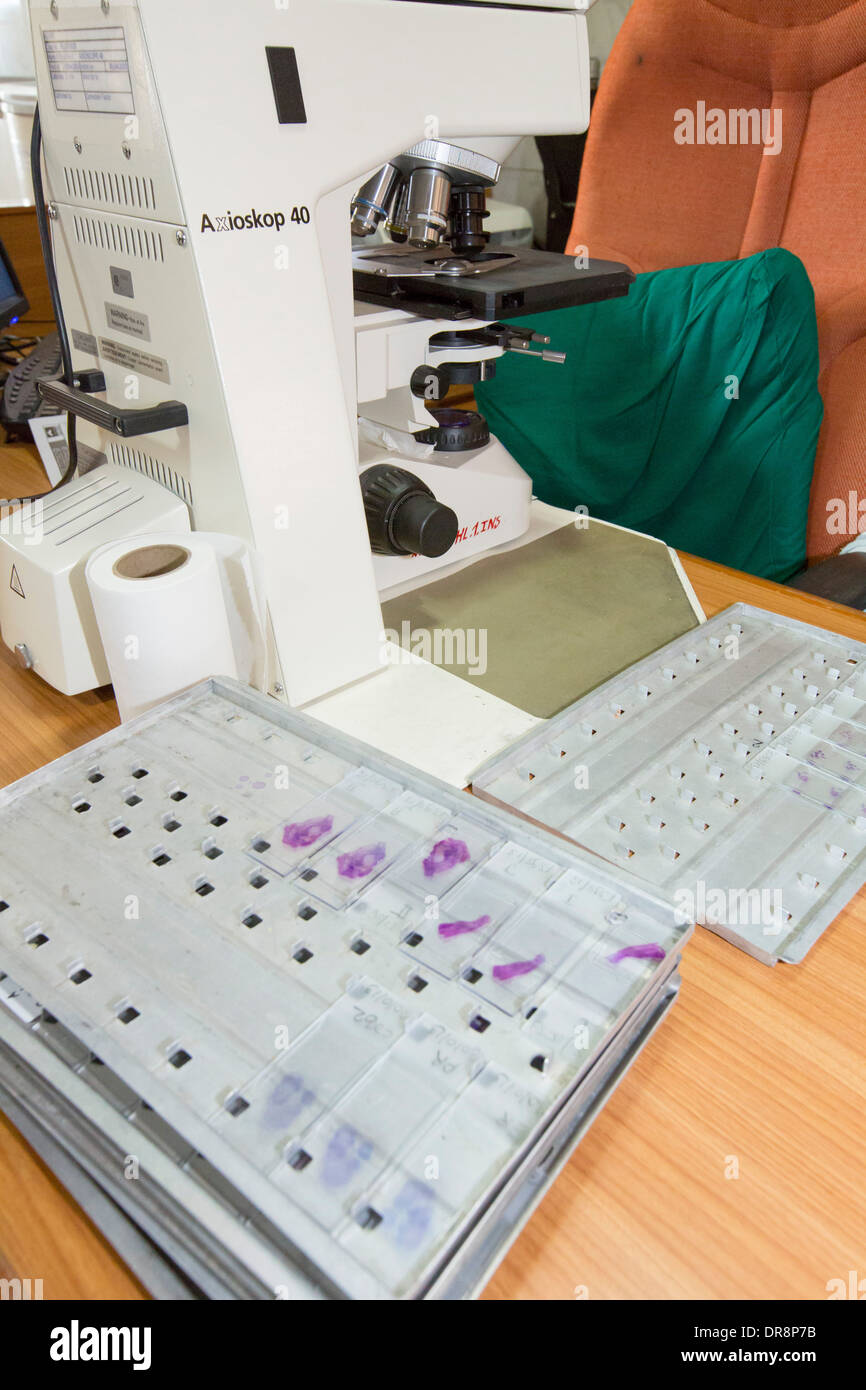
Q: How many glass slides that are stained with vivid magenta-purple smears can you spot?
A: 6